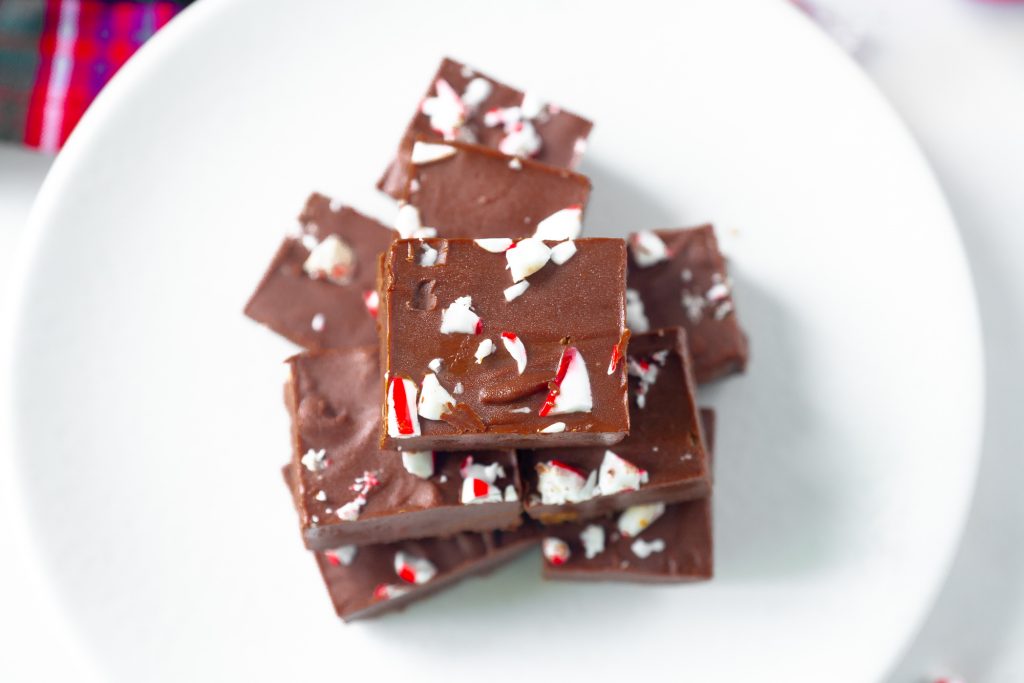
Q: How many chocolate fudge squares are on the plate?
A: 9